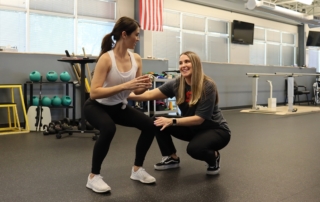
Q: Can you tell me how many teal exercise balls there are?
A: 7